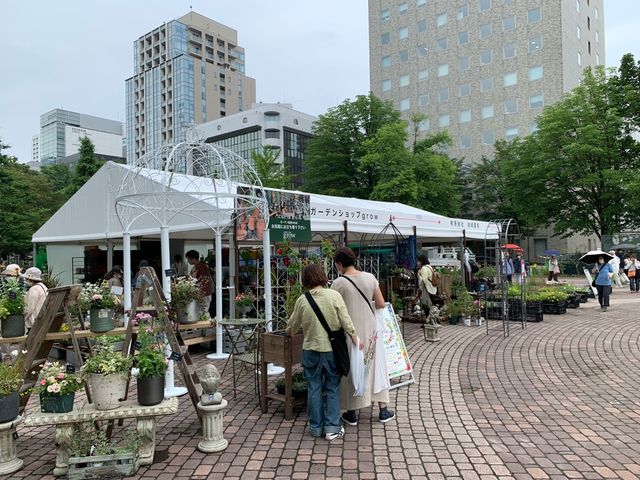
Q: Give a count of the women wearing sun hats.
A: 2